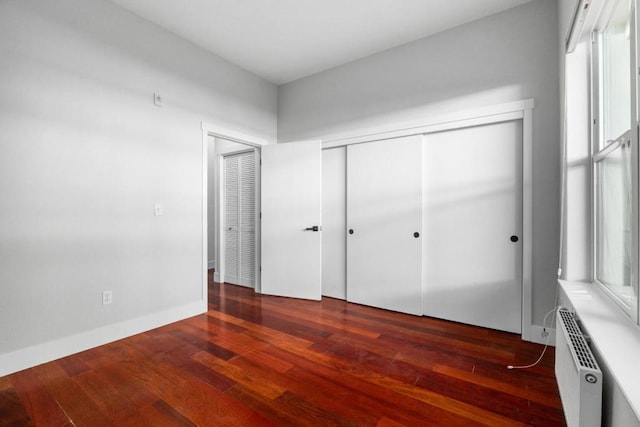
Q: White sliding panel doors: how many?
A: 3